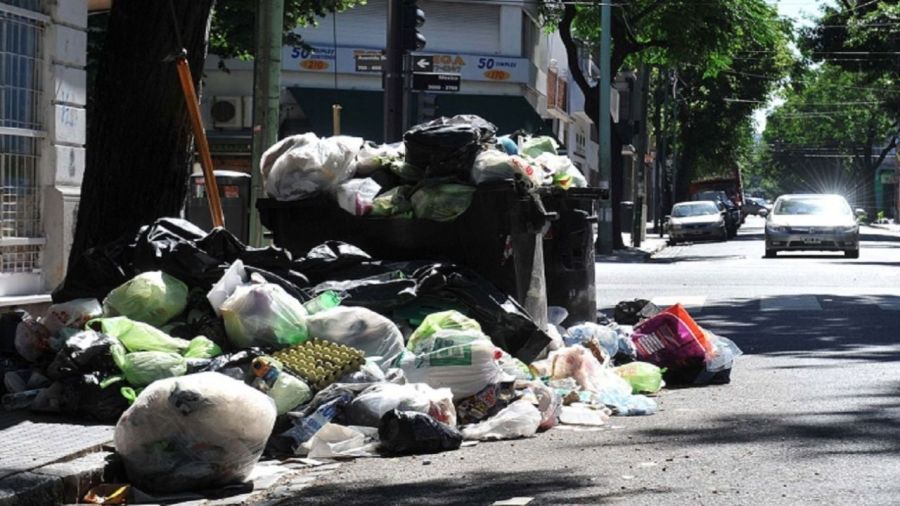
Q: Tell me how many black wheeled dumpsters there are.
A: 2